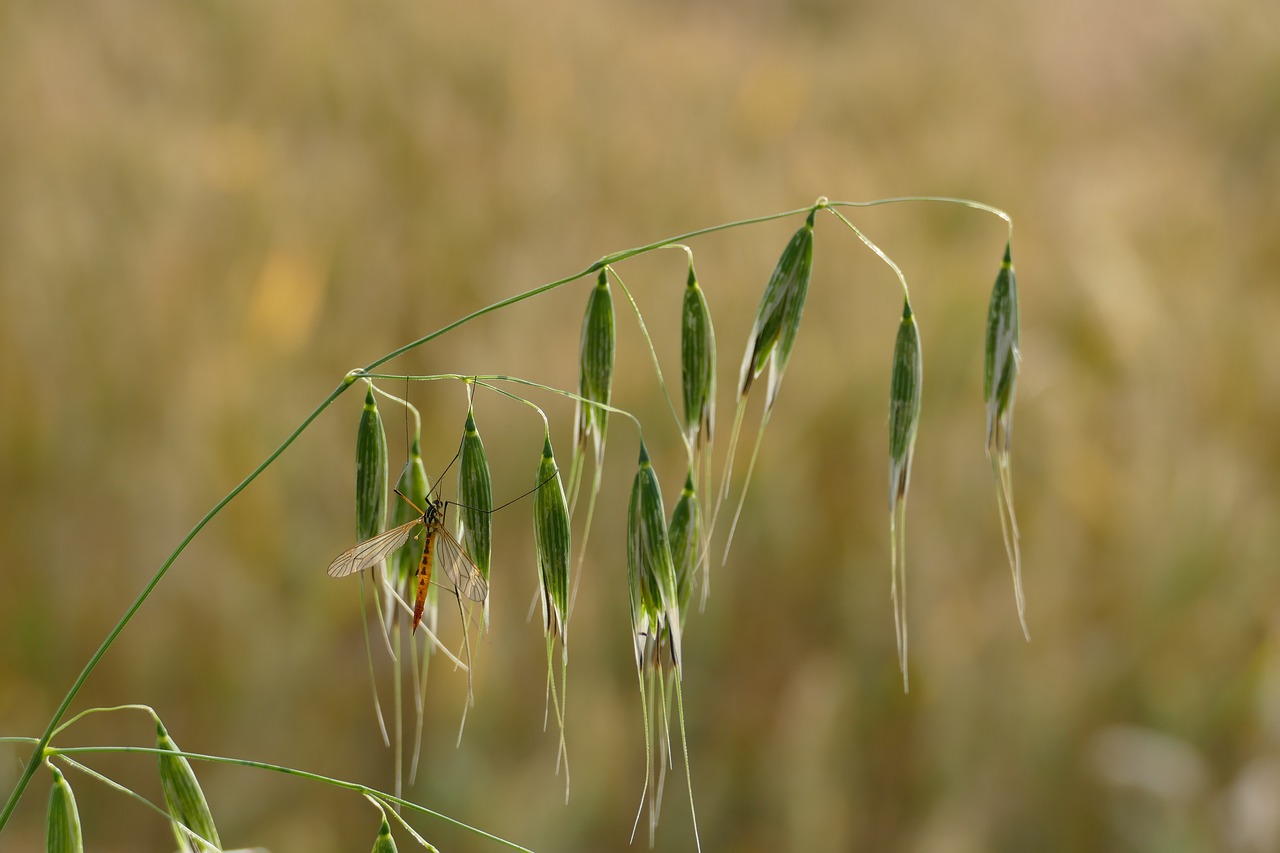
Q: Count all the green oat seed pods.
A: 14